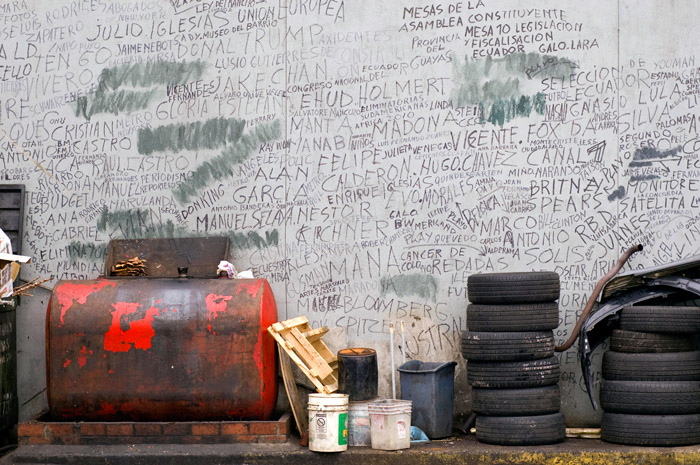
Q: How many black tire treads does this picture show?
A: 11